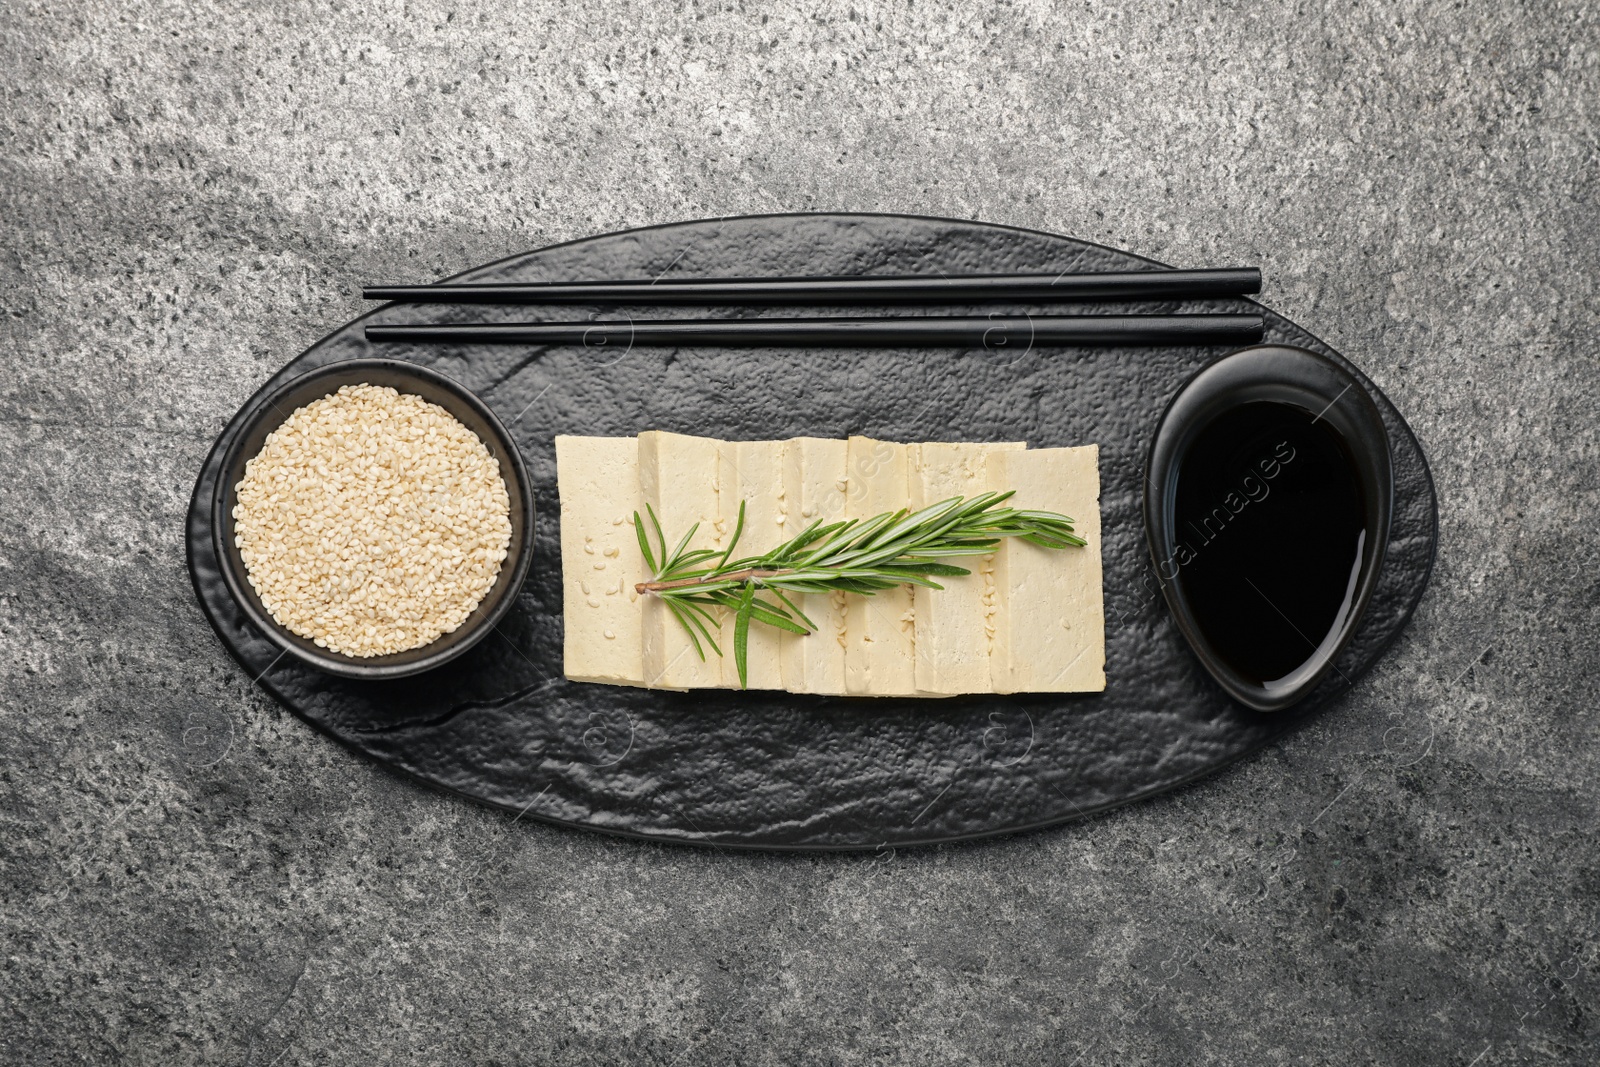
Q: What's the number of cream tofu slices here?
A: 7